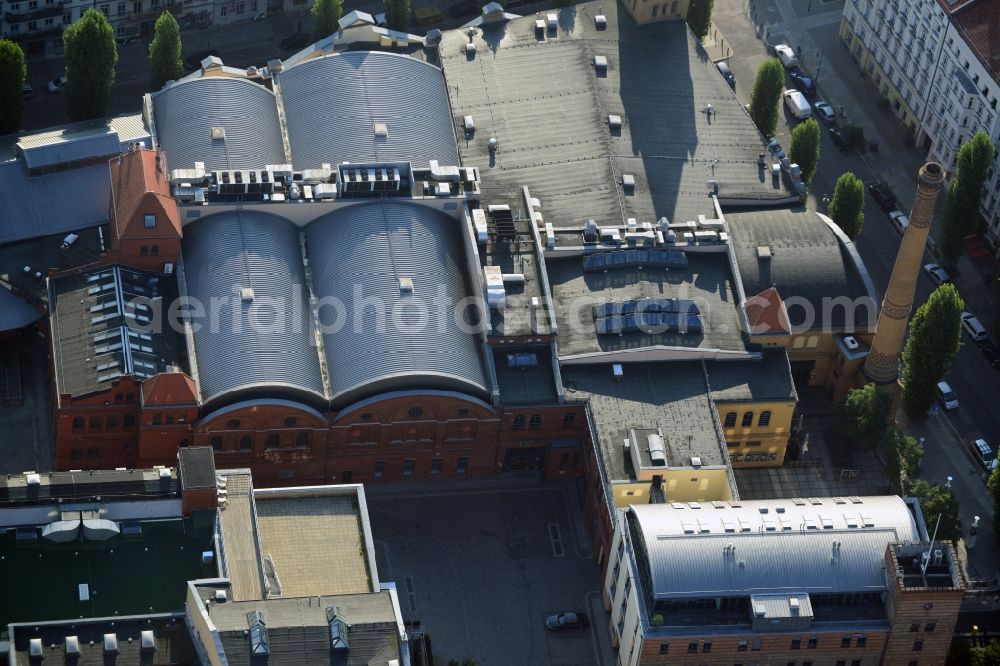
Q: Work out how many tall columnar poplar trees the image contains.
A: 11